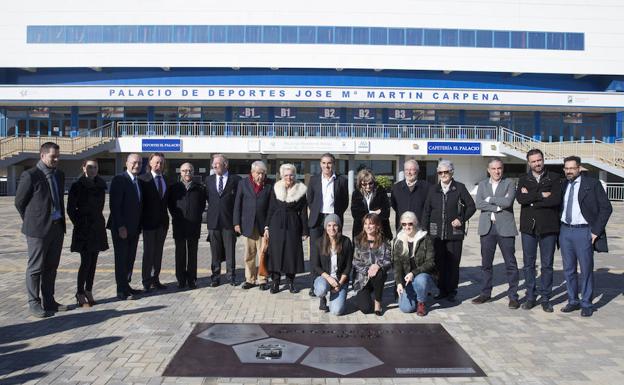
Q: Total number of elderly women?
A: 2